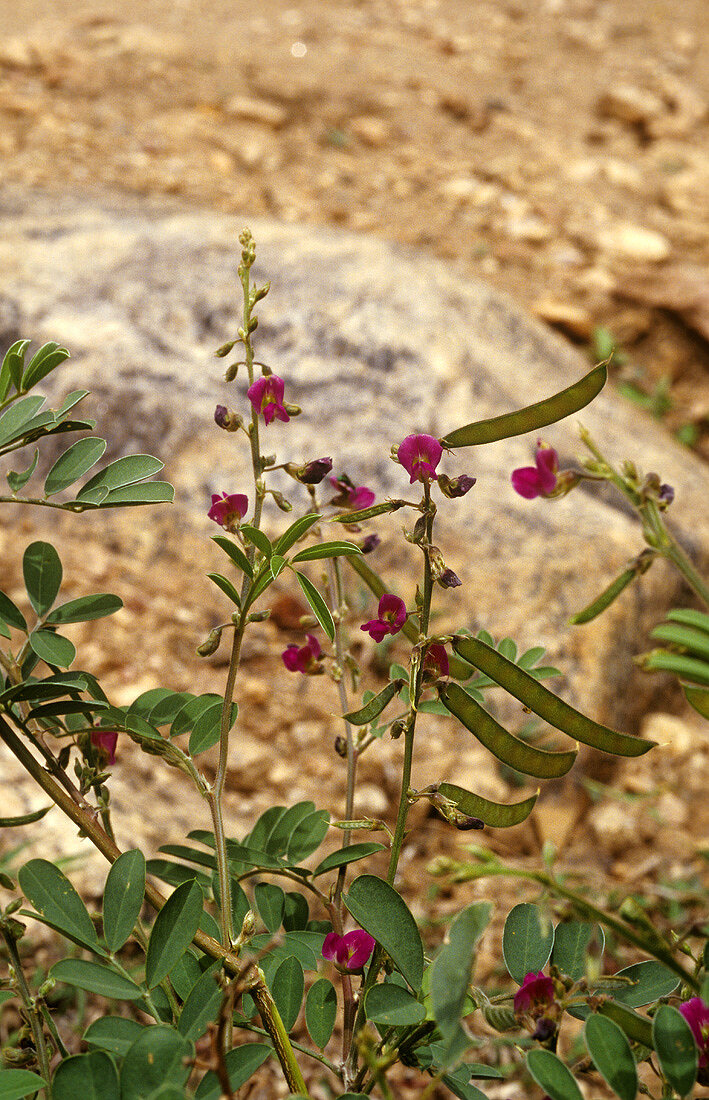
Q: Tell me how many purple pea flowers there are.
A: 12